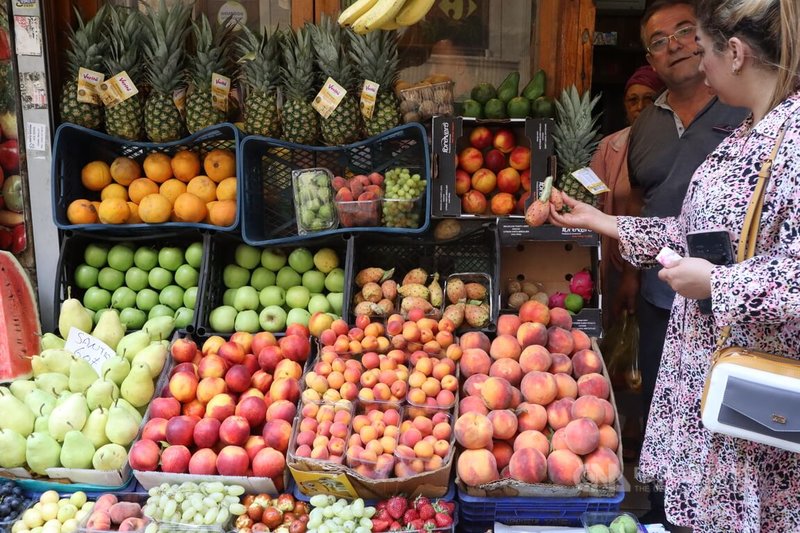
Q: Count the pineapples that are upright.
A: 9